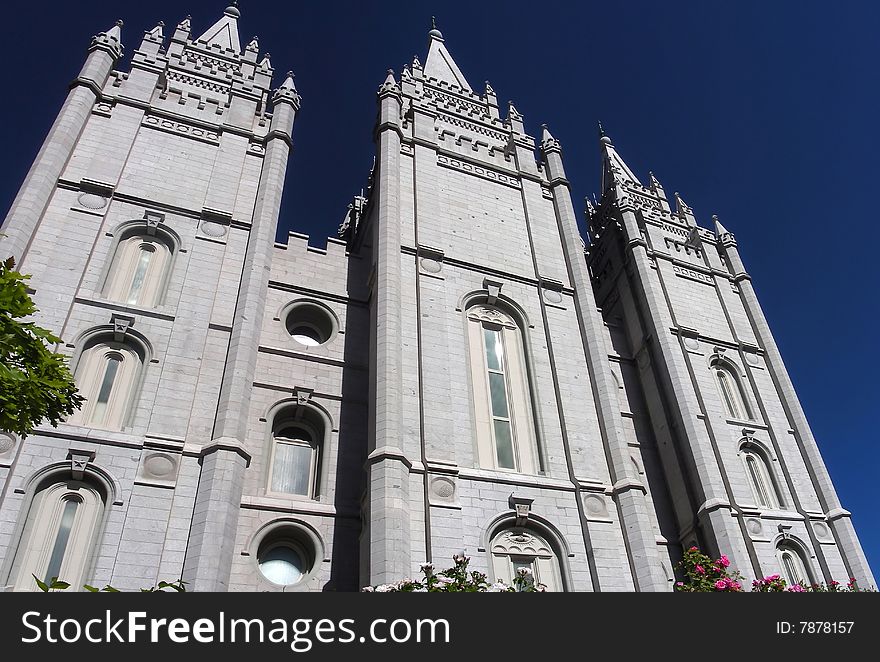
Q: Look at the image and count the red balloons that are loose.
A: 0